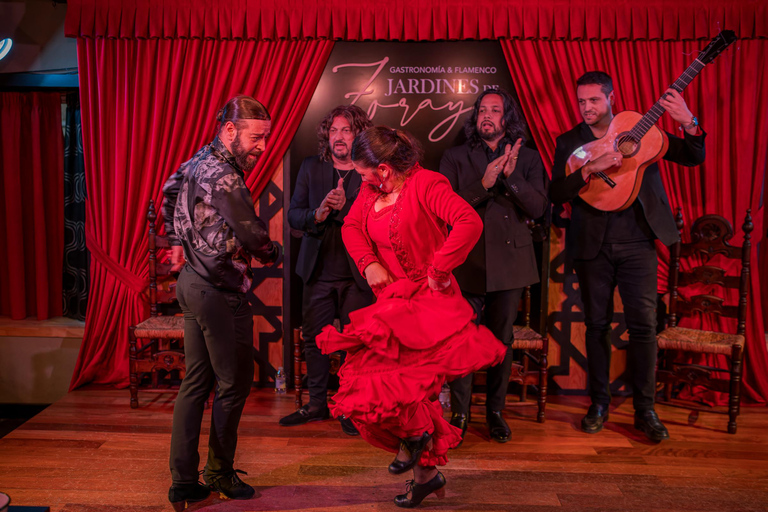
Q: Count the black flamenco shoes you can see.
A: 4